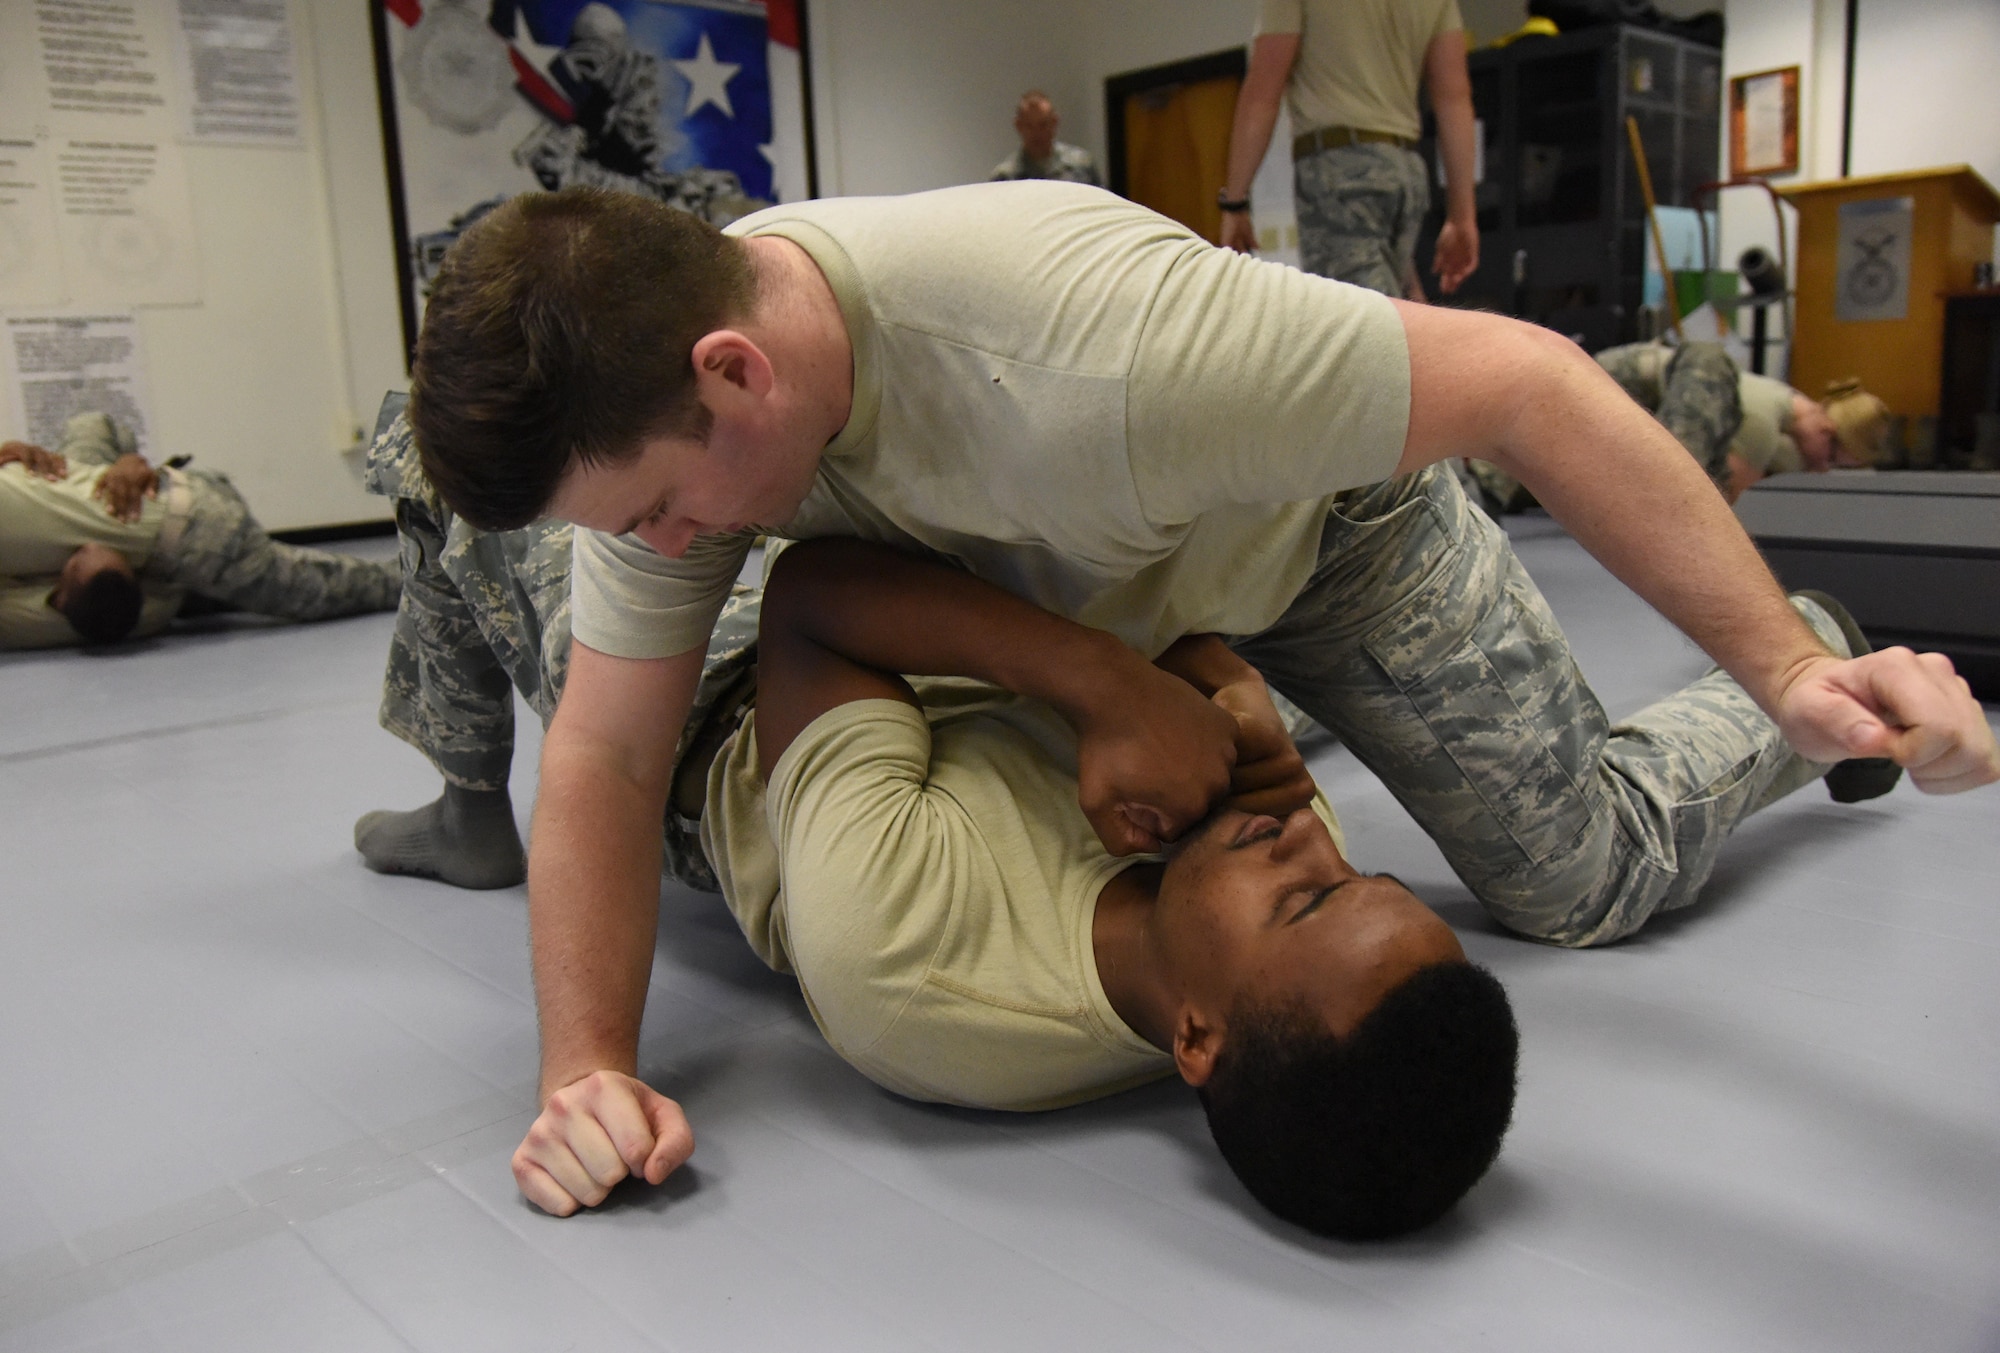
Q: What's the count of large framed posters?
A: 1